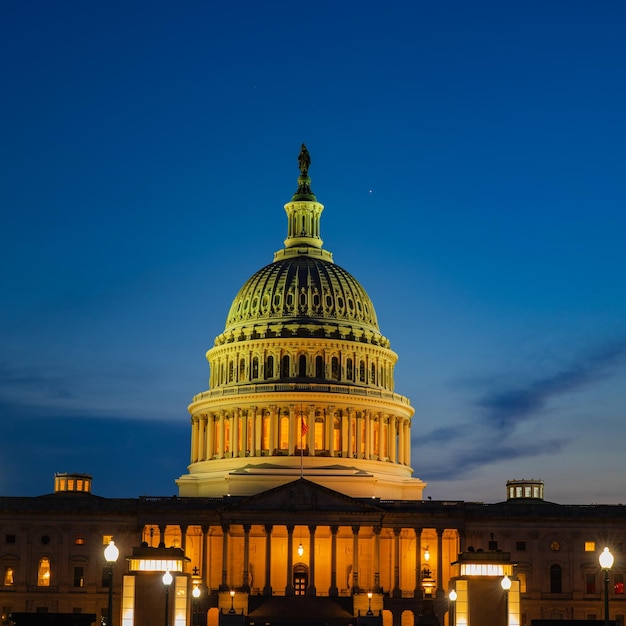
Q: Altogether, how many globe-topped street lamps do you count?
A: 6